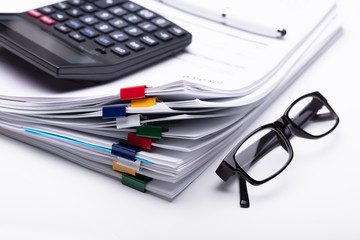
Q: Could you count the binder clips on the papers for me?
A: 10